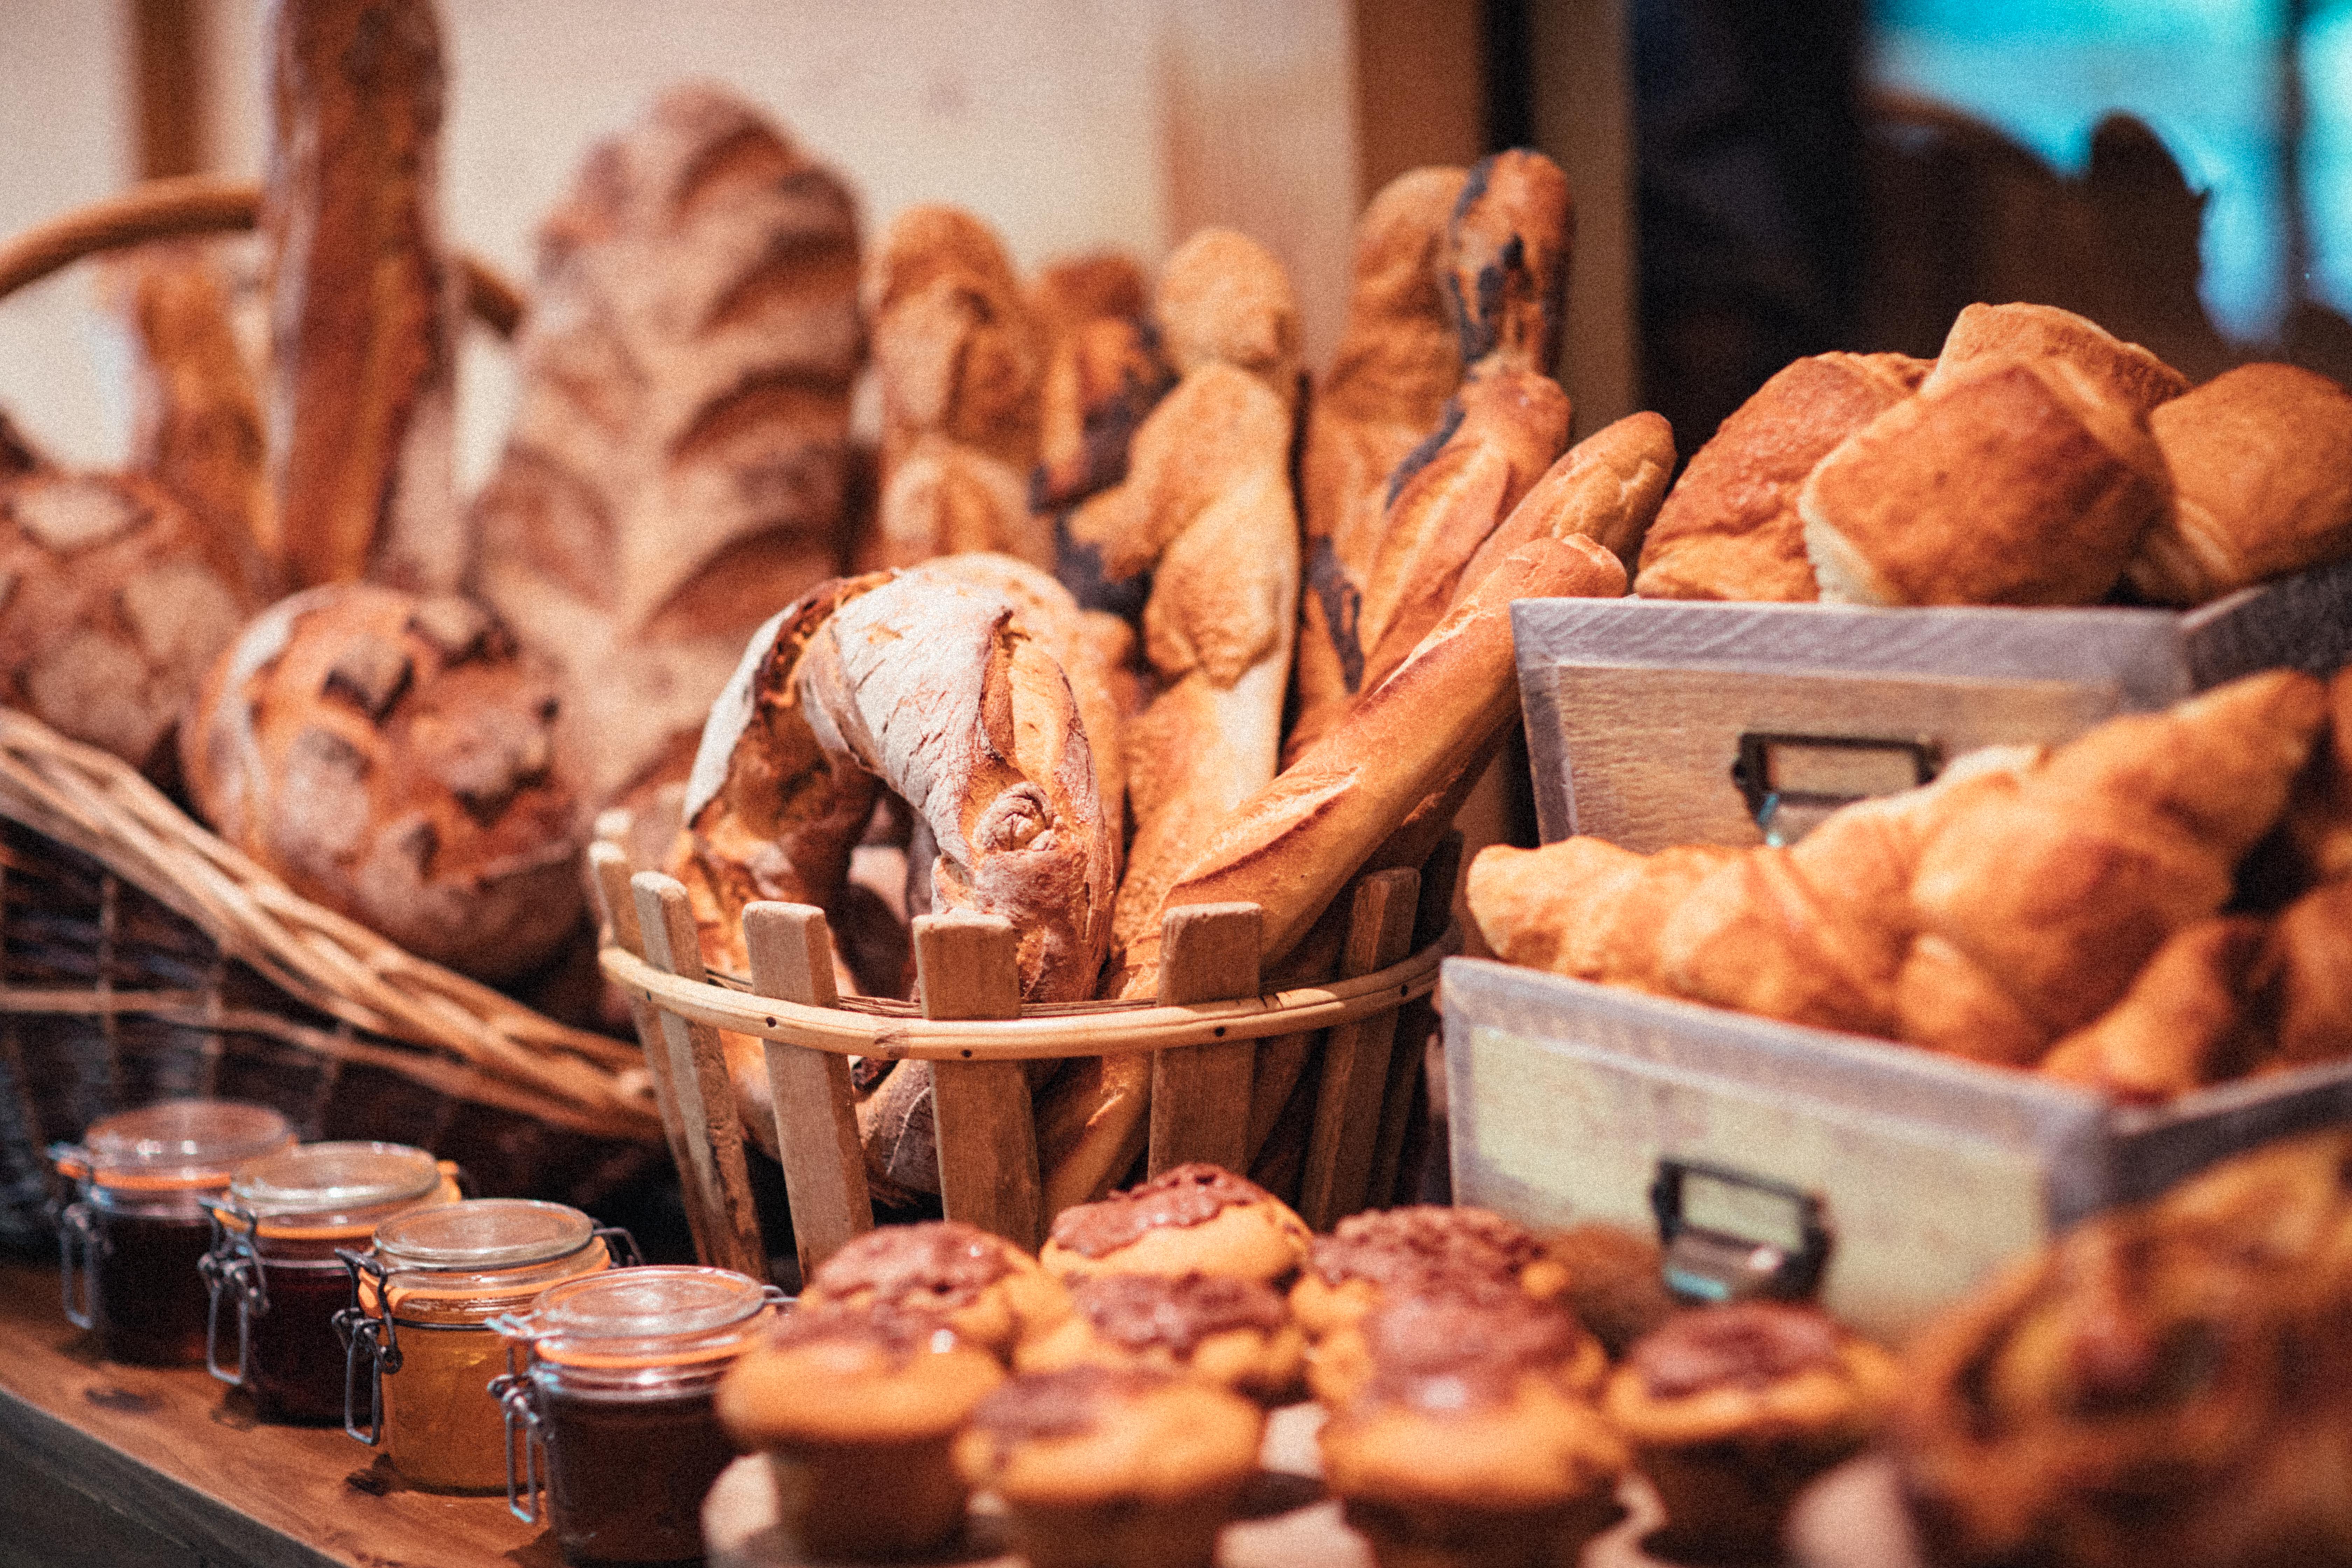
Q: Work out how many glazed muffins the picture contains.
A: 9